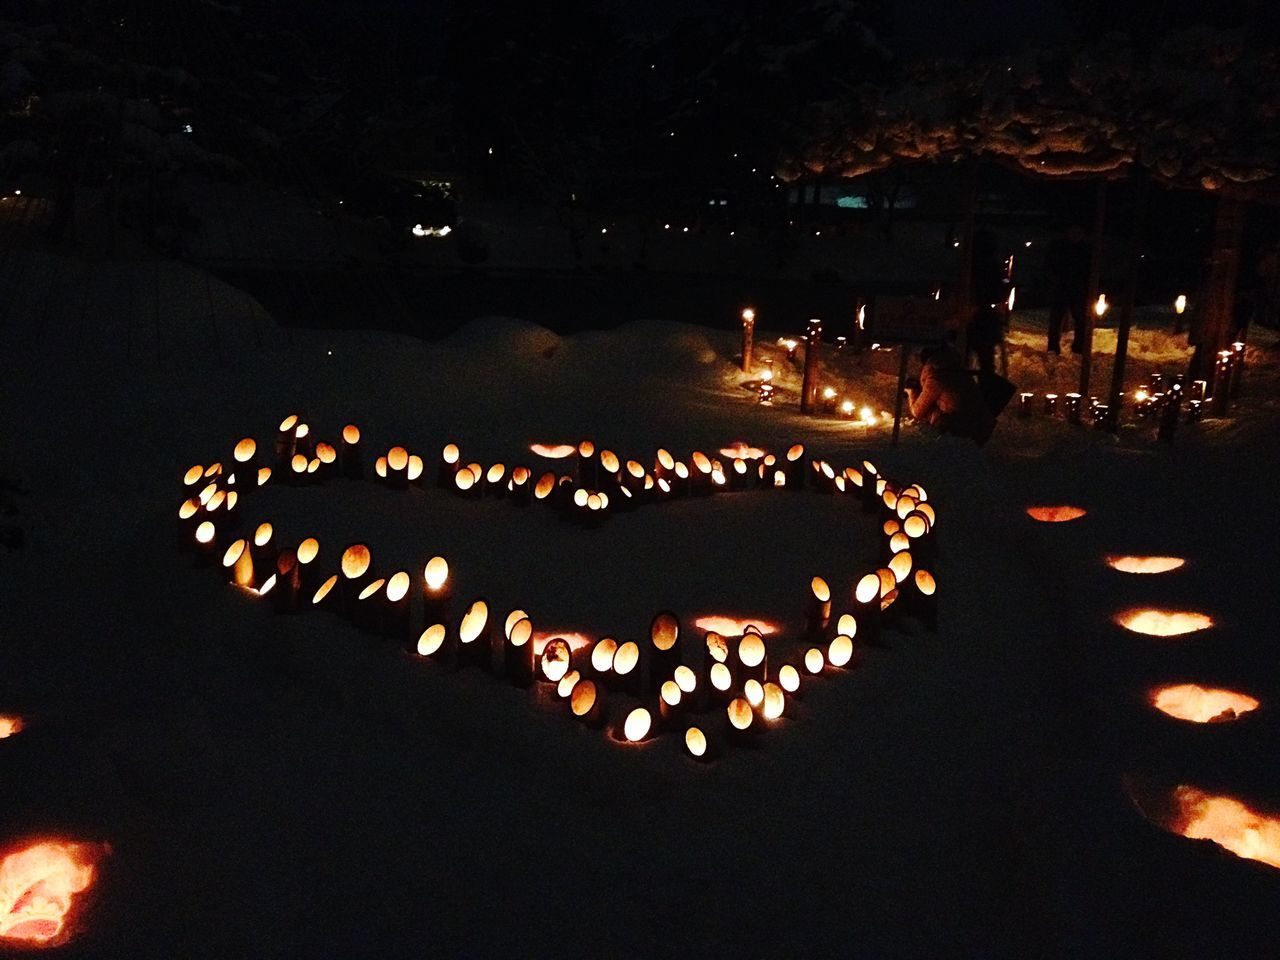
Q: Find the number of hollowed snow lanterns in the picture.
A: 11